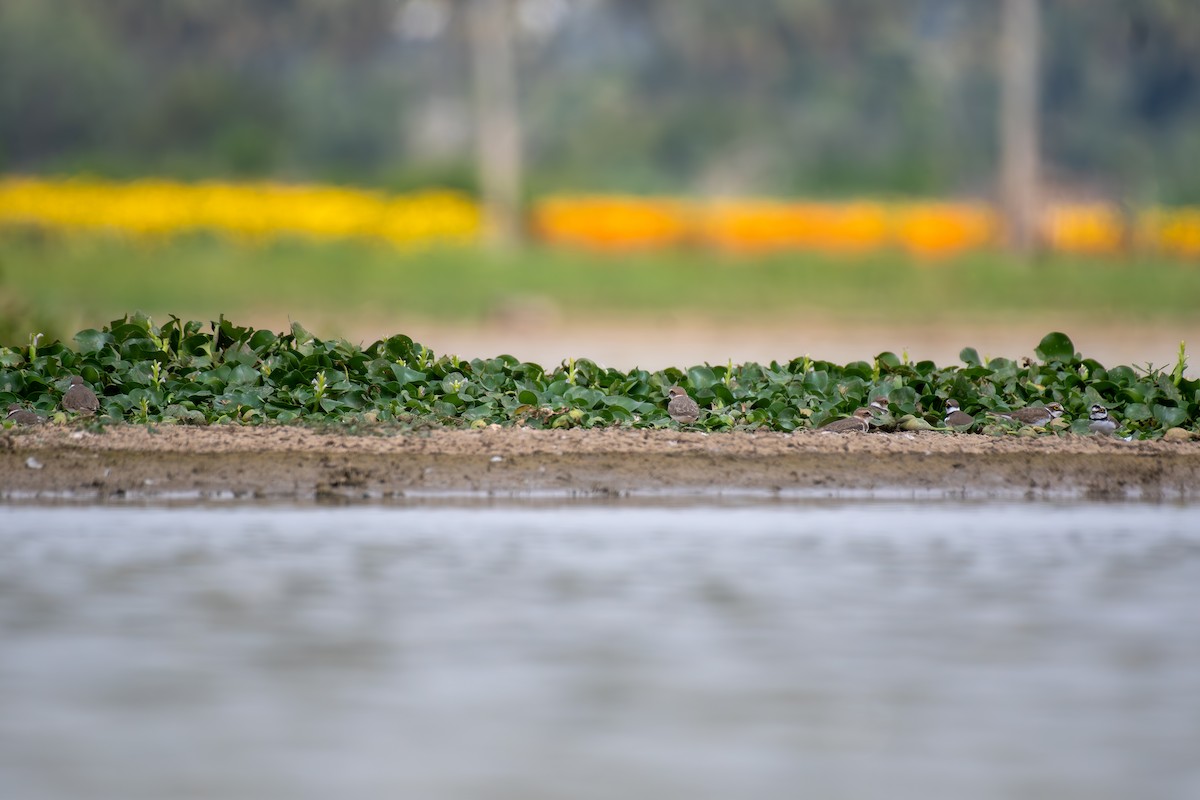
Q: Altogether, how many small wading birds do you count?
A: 8